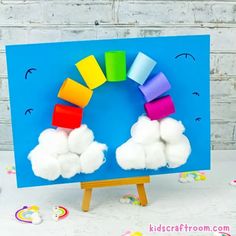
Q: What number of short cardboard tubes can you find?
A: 7